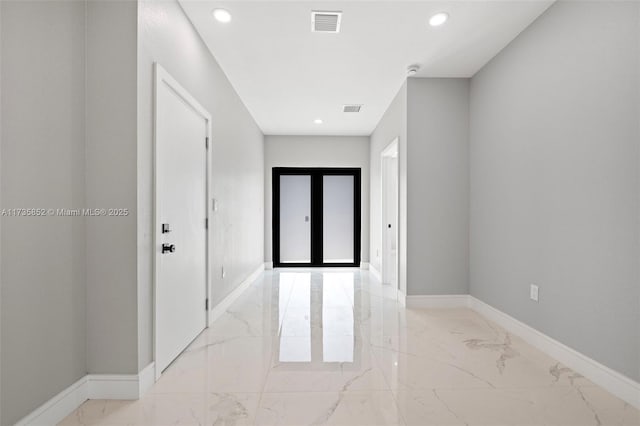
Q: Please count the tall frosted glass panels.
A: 2